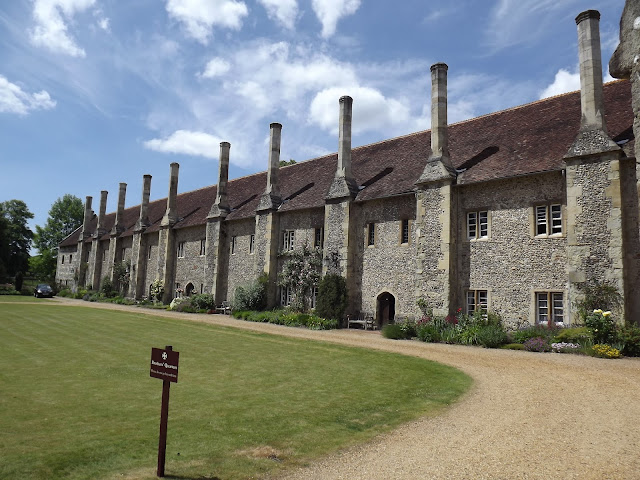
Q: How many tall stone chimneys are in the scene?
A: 10